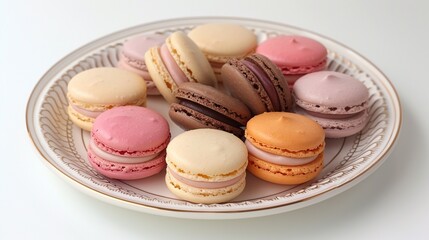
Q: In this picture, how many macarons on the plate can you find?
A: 11